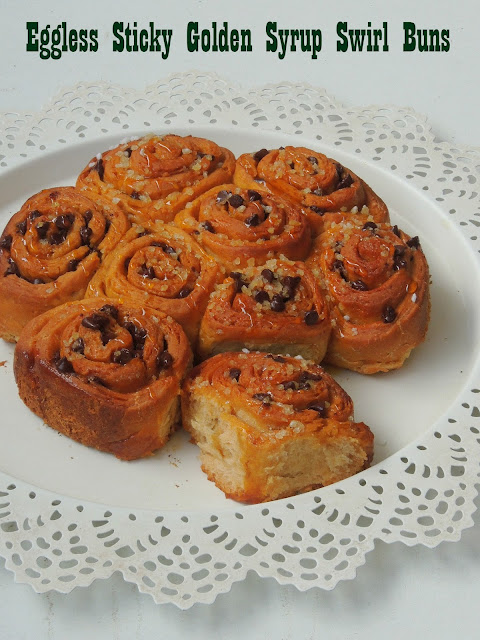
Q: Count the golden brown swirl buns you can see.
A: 9